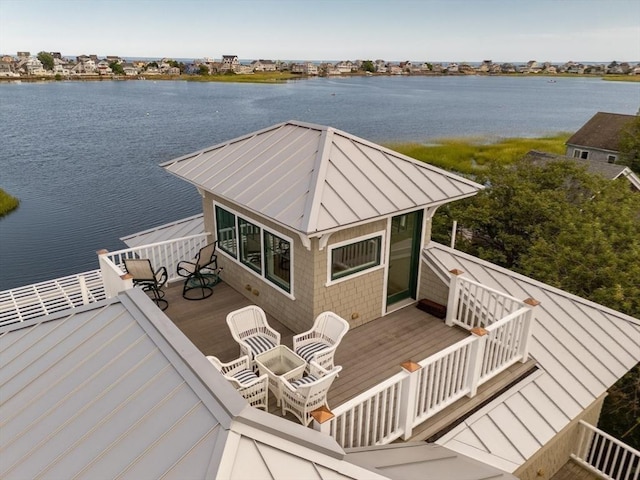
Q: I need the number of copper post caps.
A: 7